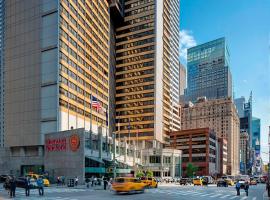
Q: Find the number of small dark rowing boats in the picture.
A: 0